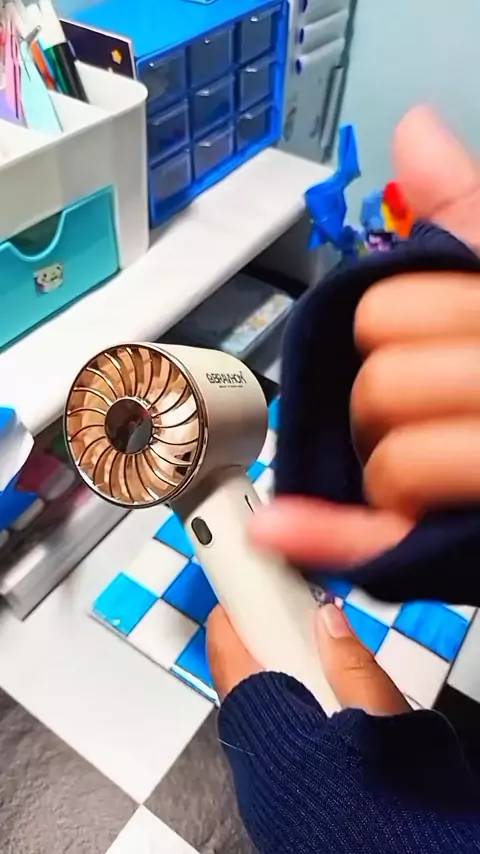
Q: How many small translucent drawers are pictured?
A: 9